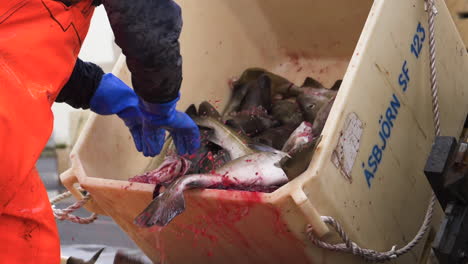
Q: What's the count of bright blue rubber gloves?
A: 2